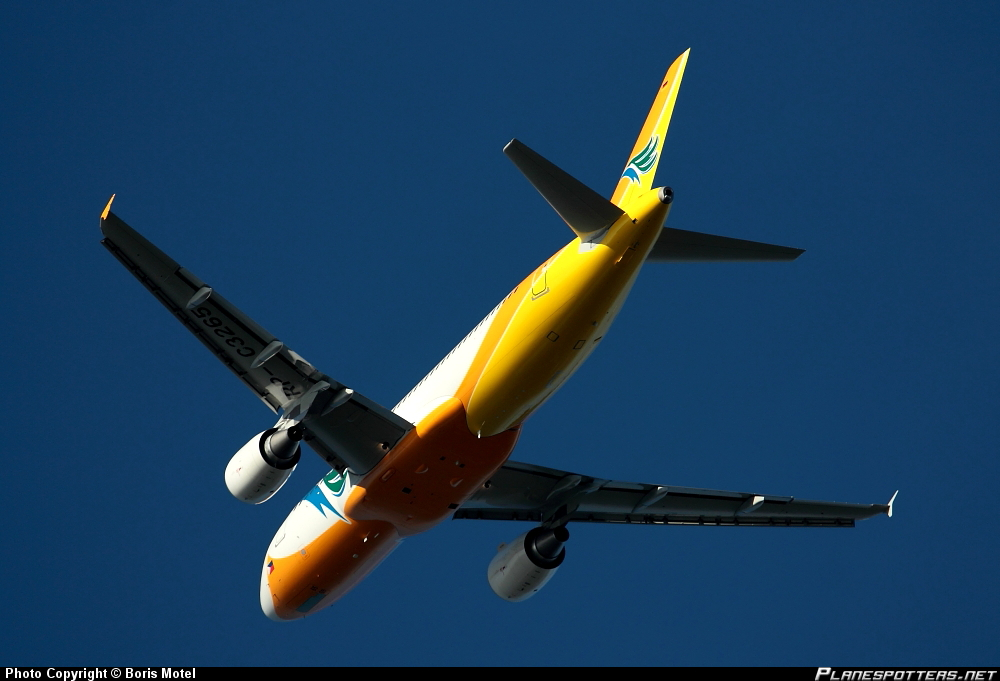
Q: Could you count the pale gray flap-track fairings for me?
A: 6